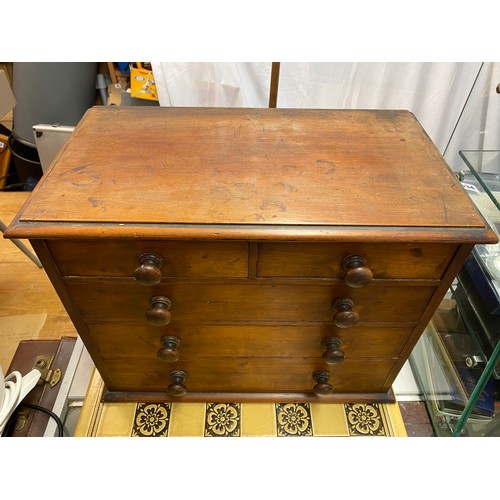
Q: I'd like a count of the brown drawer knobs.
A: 8